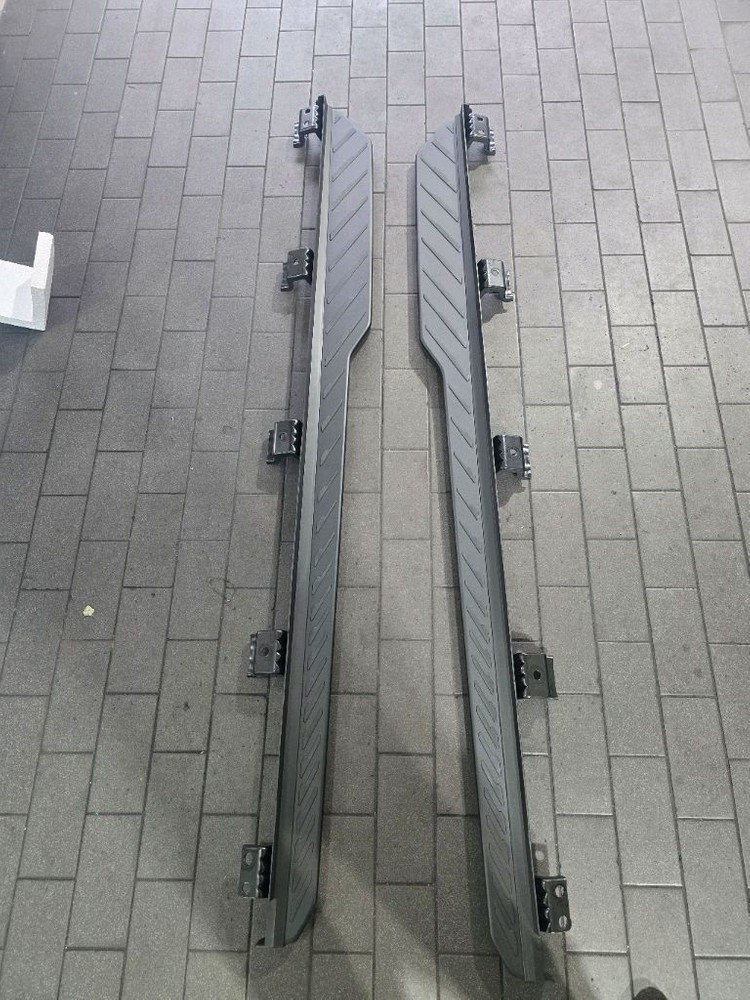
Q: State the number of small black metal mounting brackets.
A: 10